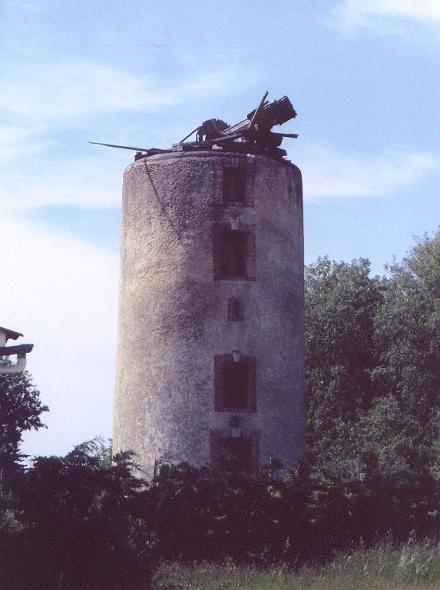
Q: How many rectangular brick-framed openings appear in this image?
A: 4